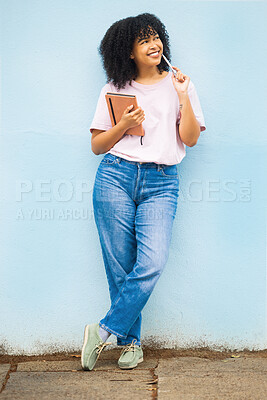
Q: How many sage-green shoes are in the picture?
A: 2